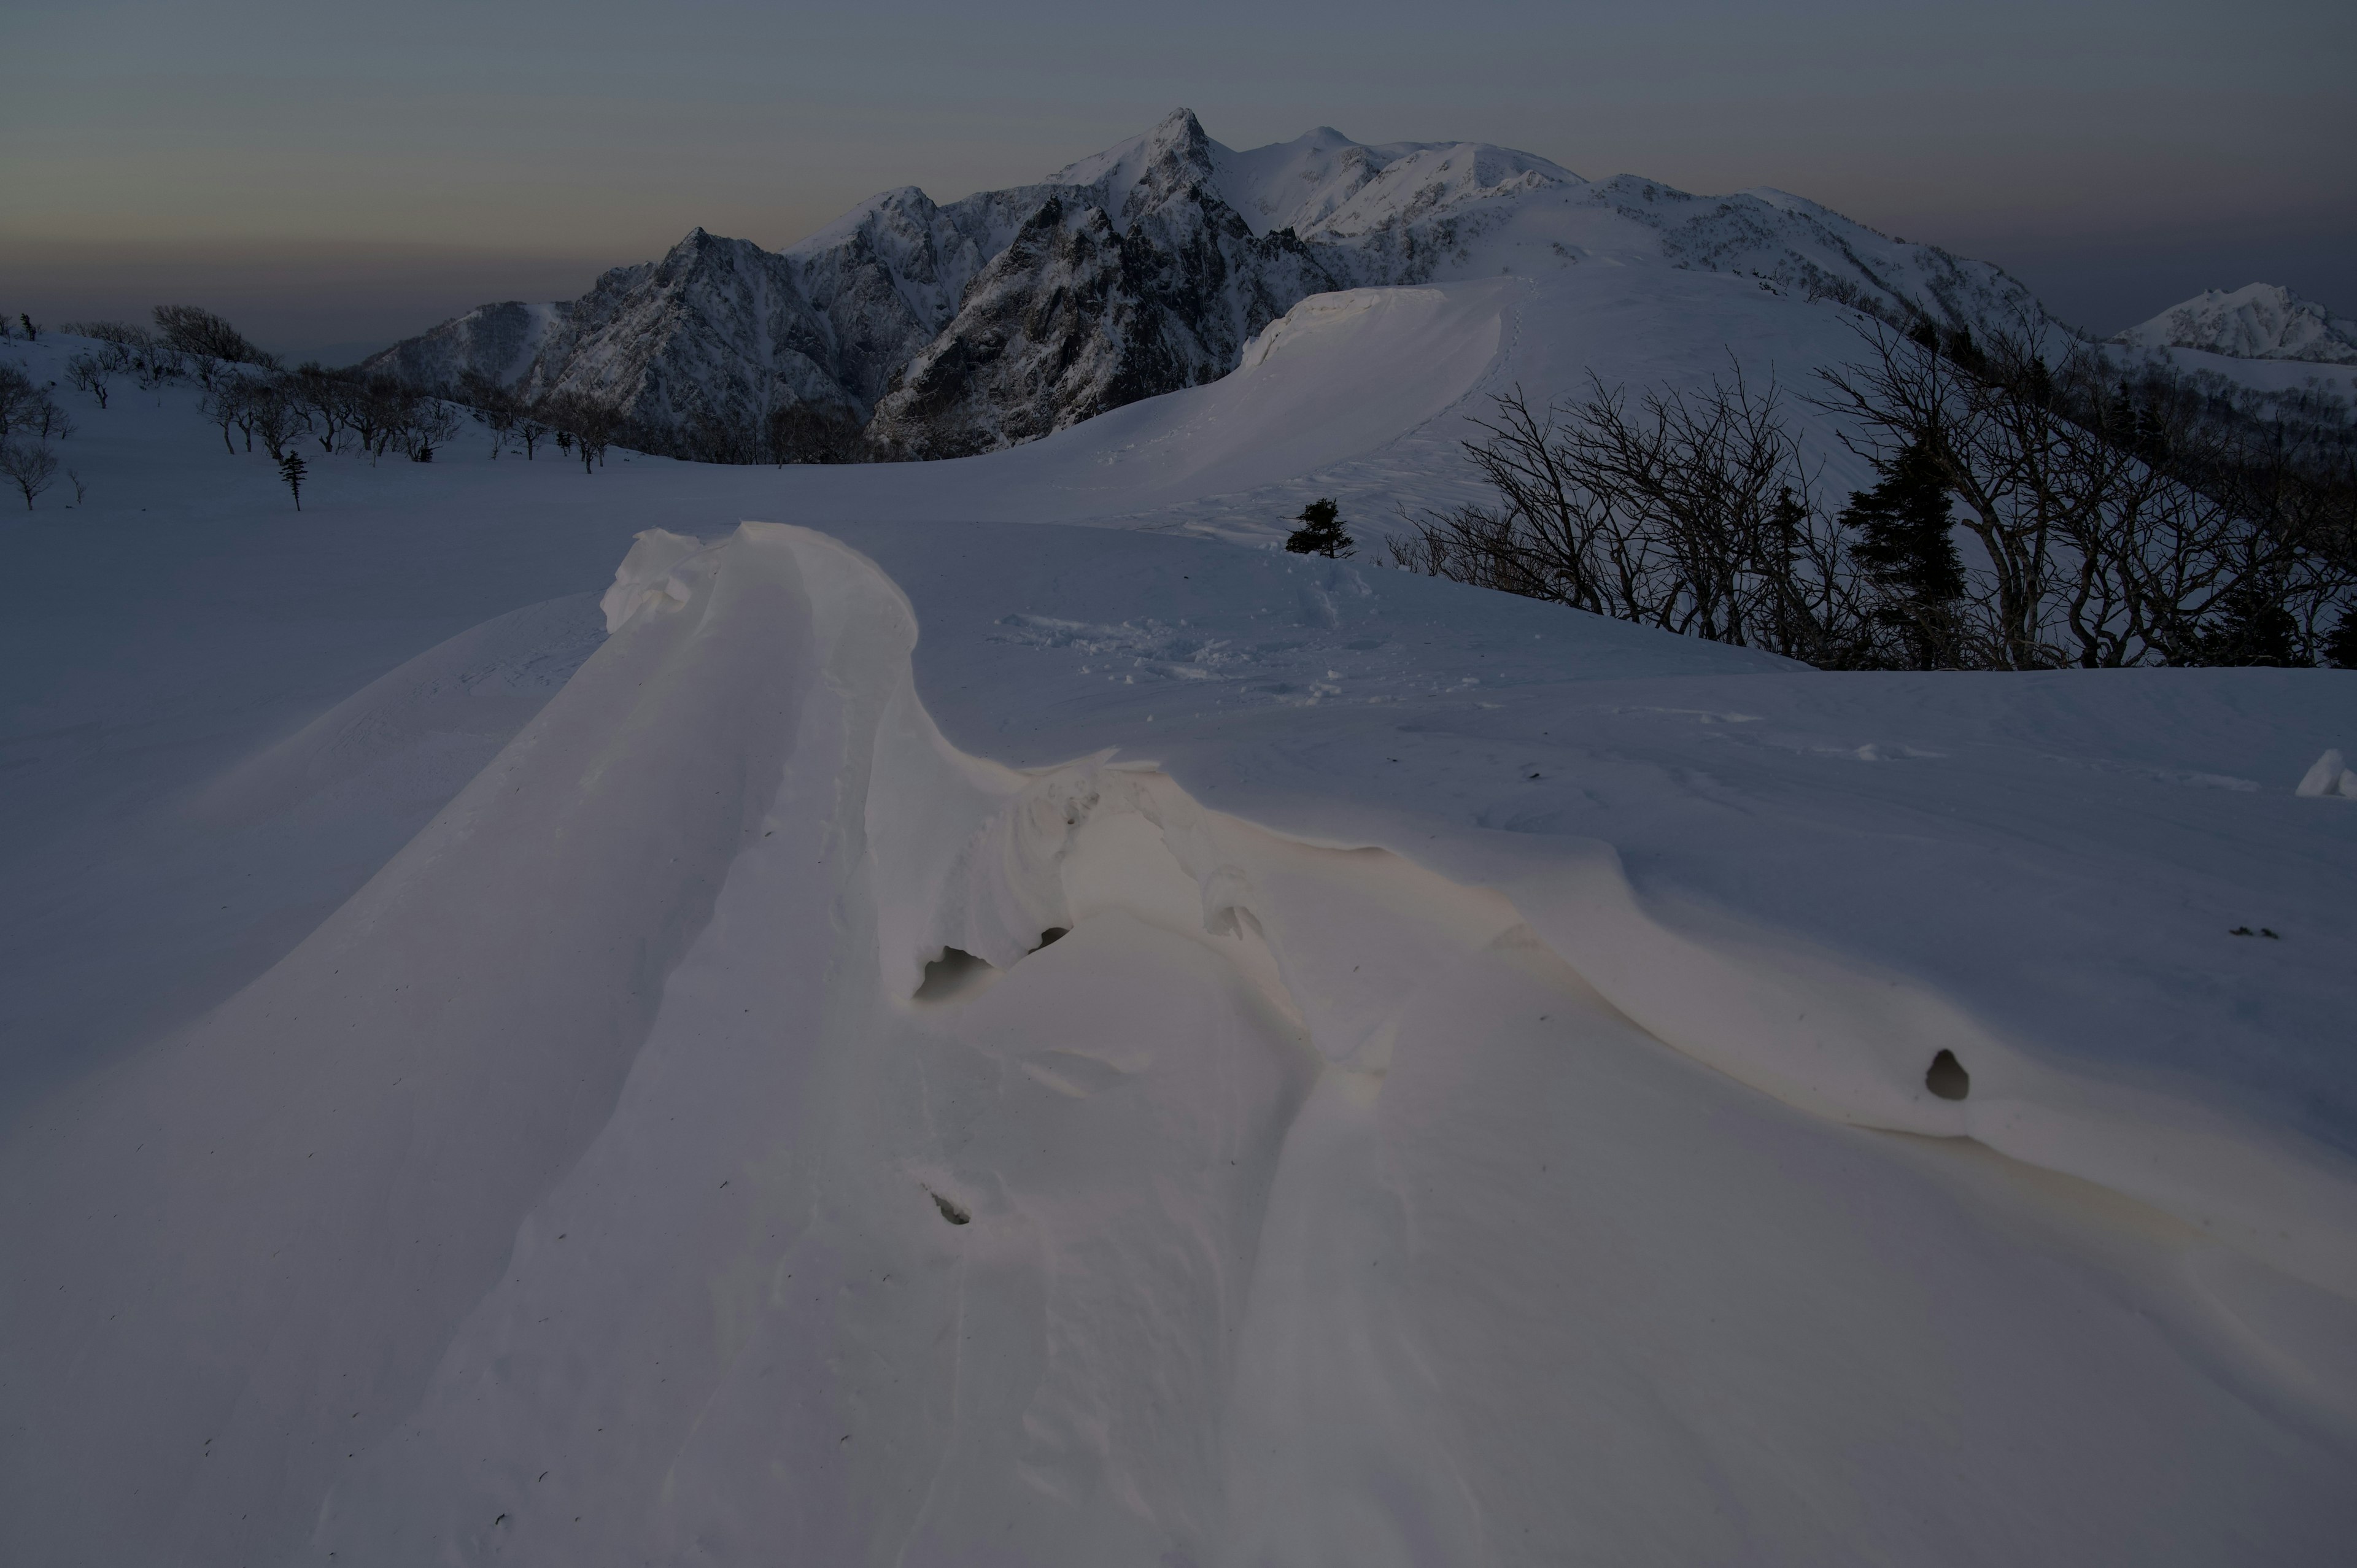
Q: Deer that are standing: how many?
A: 0